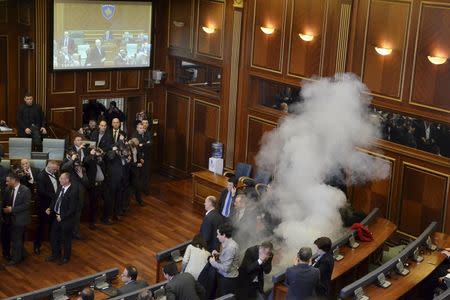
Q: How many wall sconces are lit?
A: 5